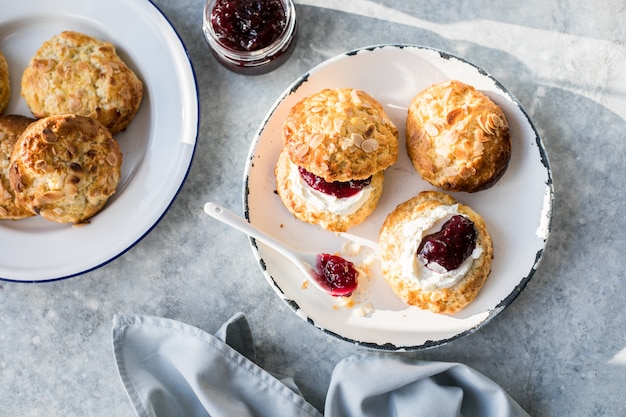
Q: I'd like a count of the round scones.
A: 7